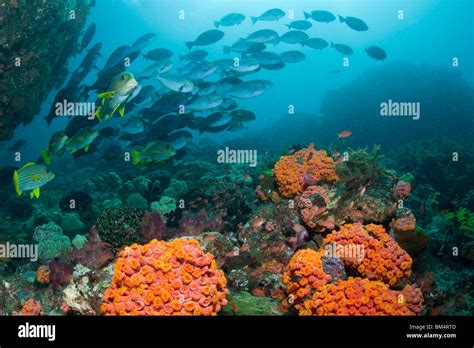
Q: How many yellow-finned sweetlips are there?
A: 5